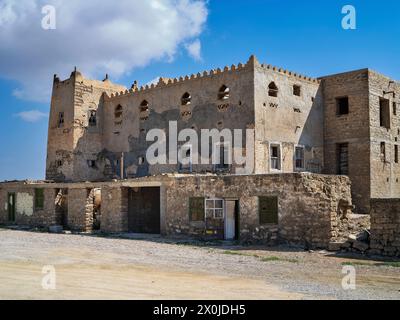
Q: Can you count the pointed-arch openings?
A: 5